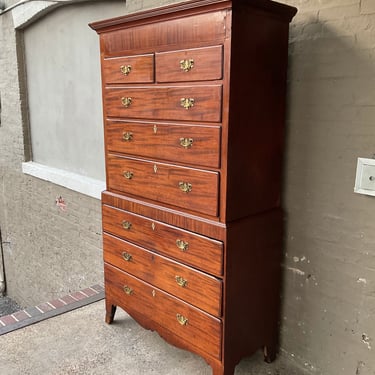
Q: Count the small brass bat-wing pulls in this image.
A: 14